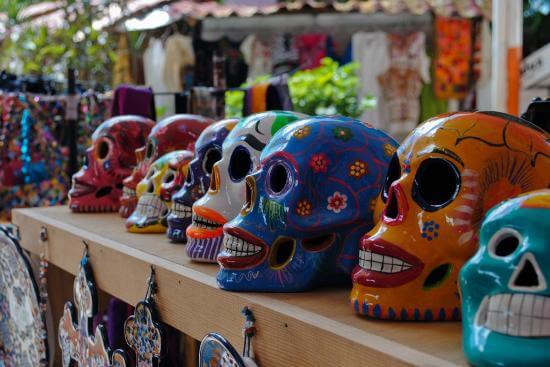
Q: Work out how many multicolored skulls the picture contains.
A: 8